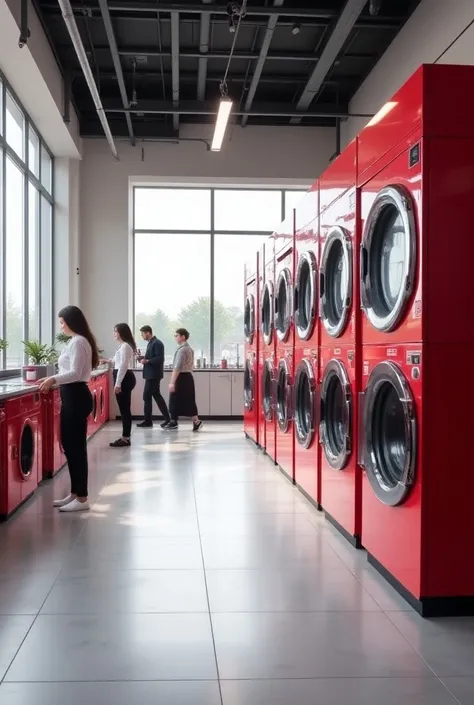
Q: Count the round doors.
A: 15